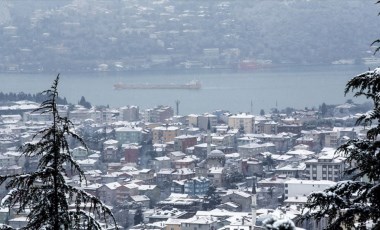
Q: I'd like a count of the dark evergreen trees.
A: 2